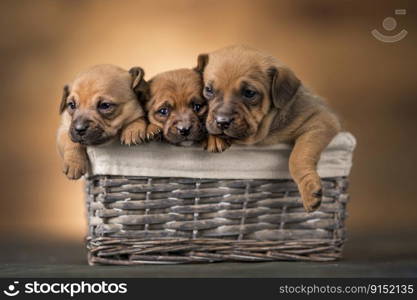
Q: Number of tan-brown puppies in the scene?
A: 3